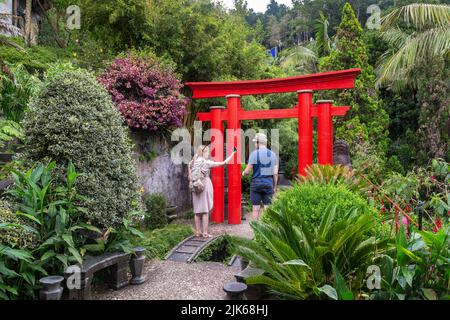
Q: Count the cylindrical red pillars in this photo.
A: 4